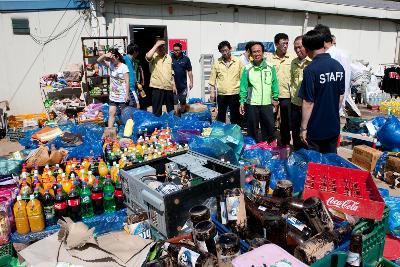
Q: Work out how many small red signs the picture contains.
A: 1